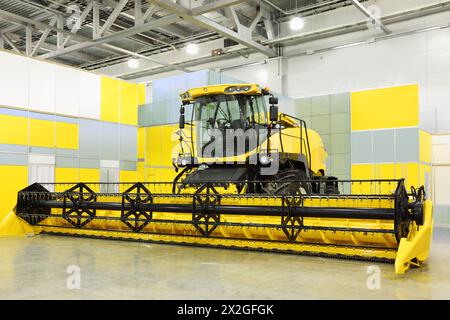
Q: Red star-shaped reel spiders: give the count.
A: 0